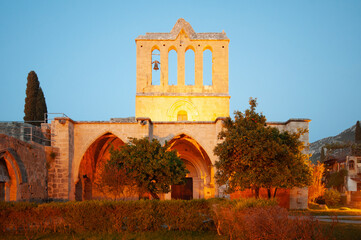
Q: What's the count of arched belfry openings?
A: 4